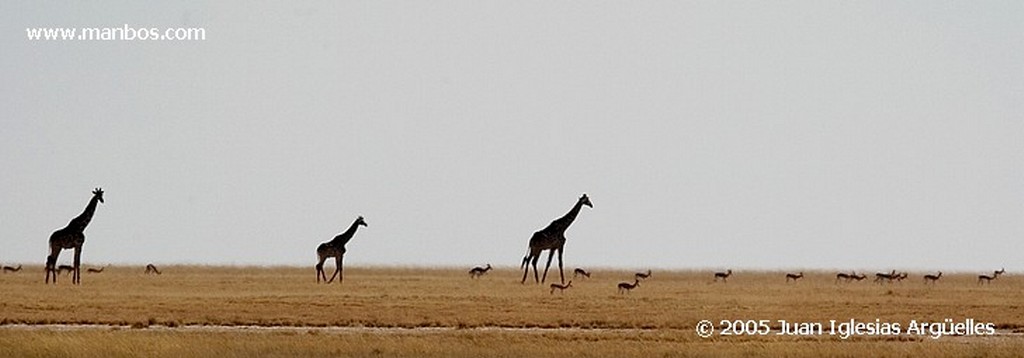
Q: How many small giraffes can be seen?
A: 1